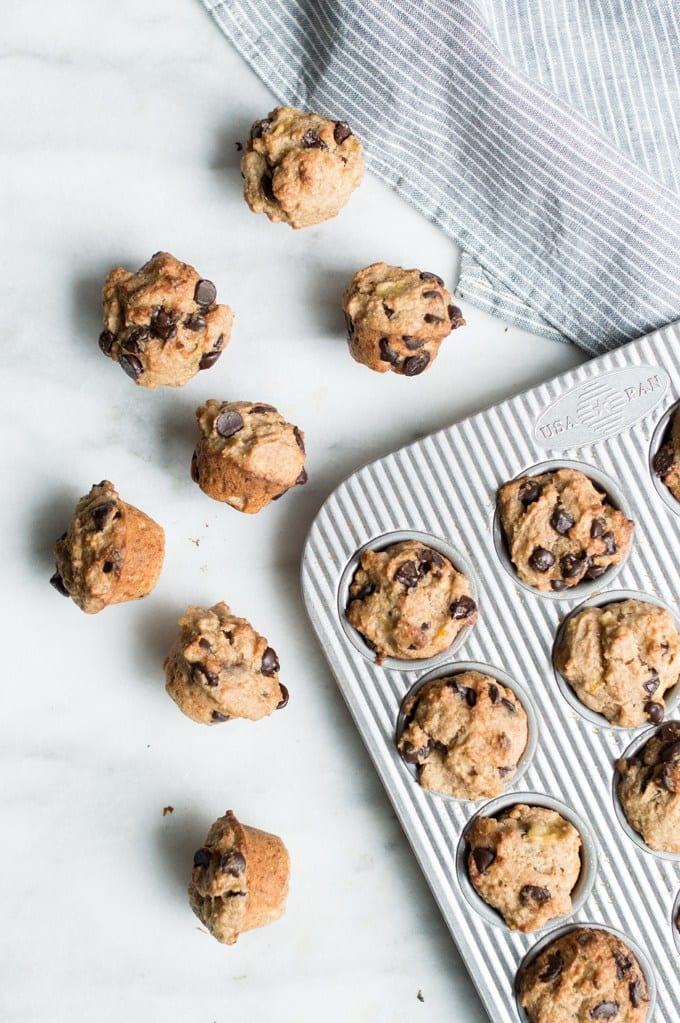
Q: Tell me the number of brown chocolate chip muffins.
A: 15